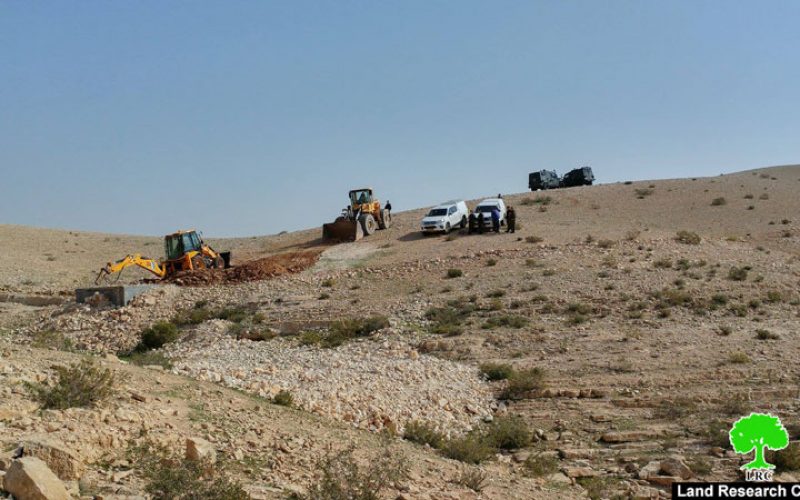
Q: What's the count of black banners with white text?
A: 1